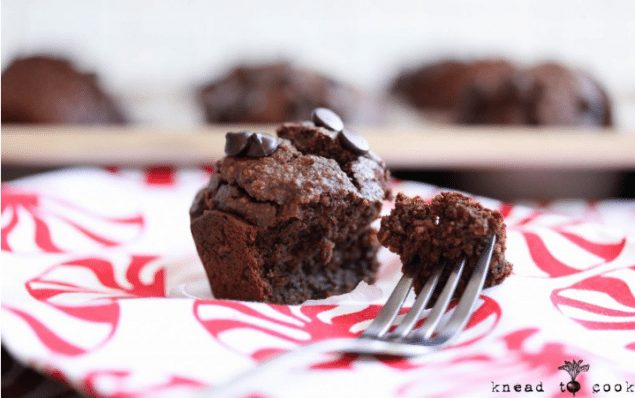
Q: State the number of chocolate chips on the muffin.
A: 4